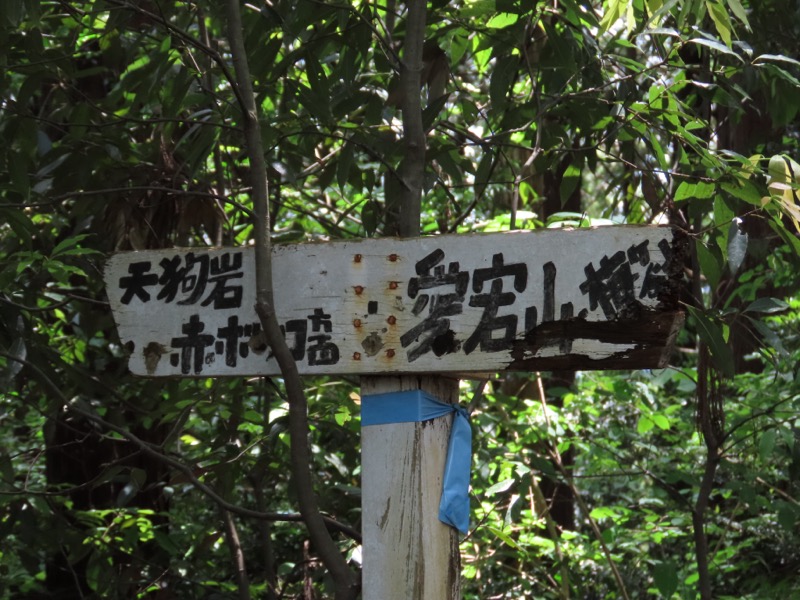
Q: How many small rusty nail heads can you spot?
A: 8